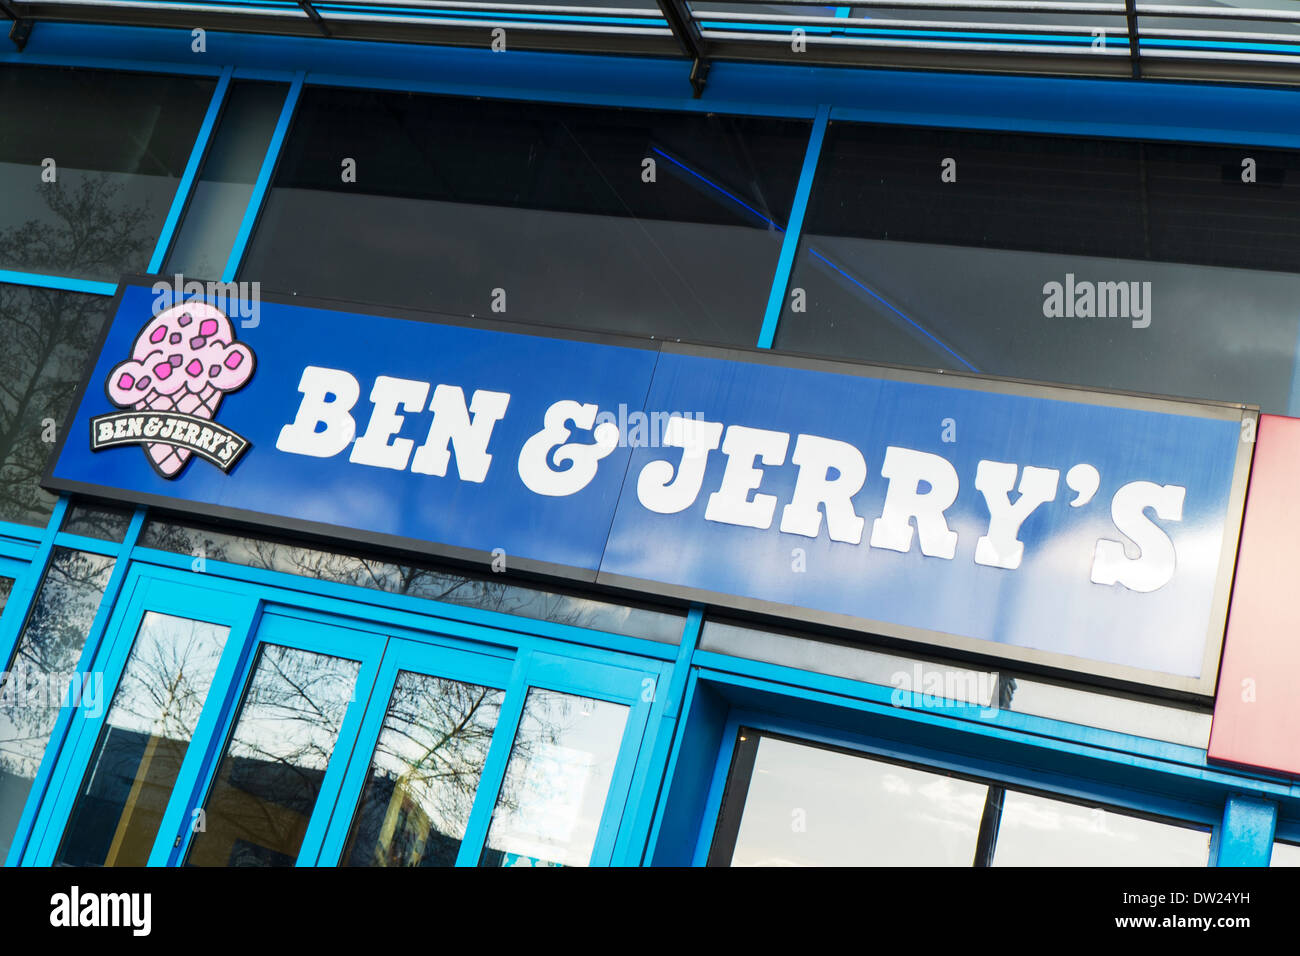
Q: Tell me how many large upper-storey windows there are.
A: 3